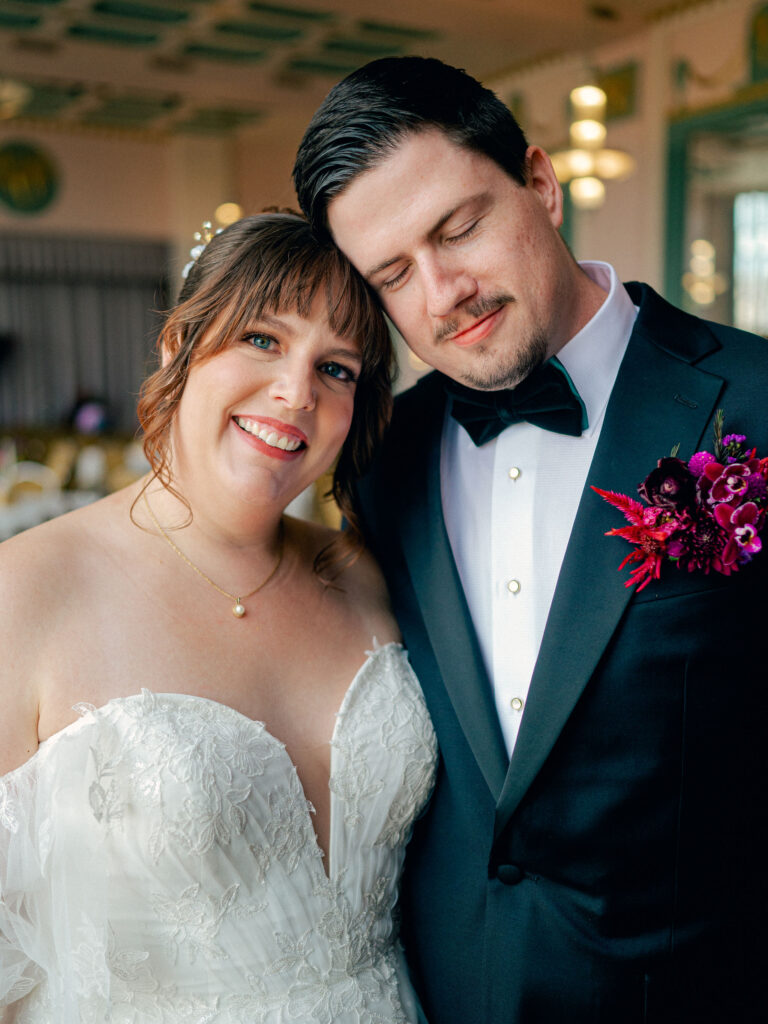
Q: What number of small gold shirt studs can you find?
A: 3